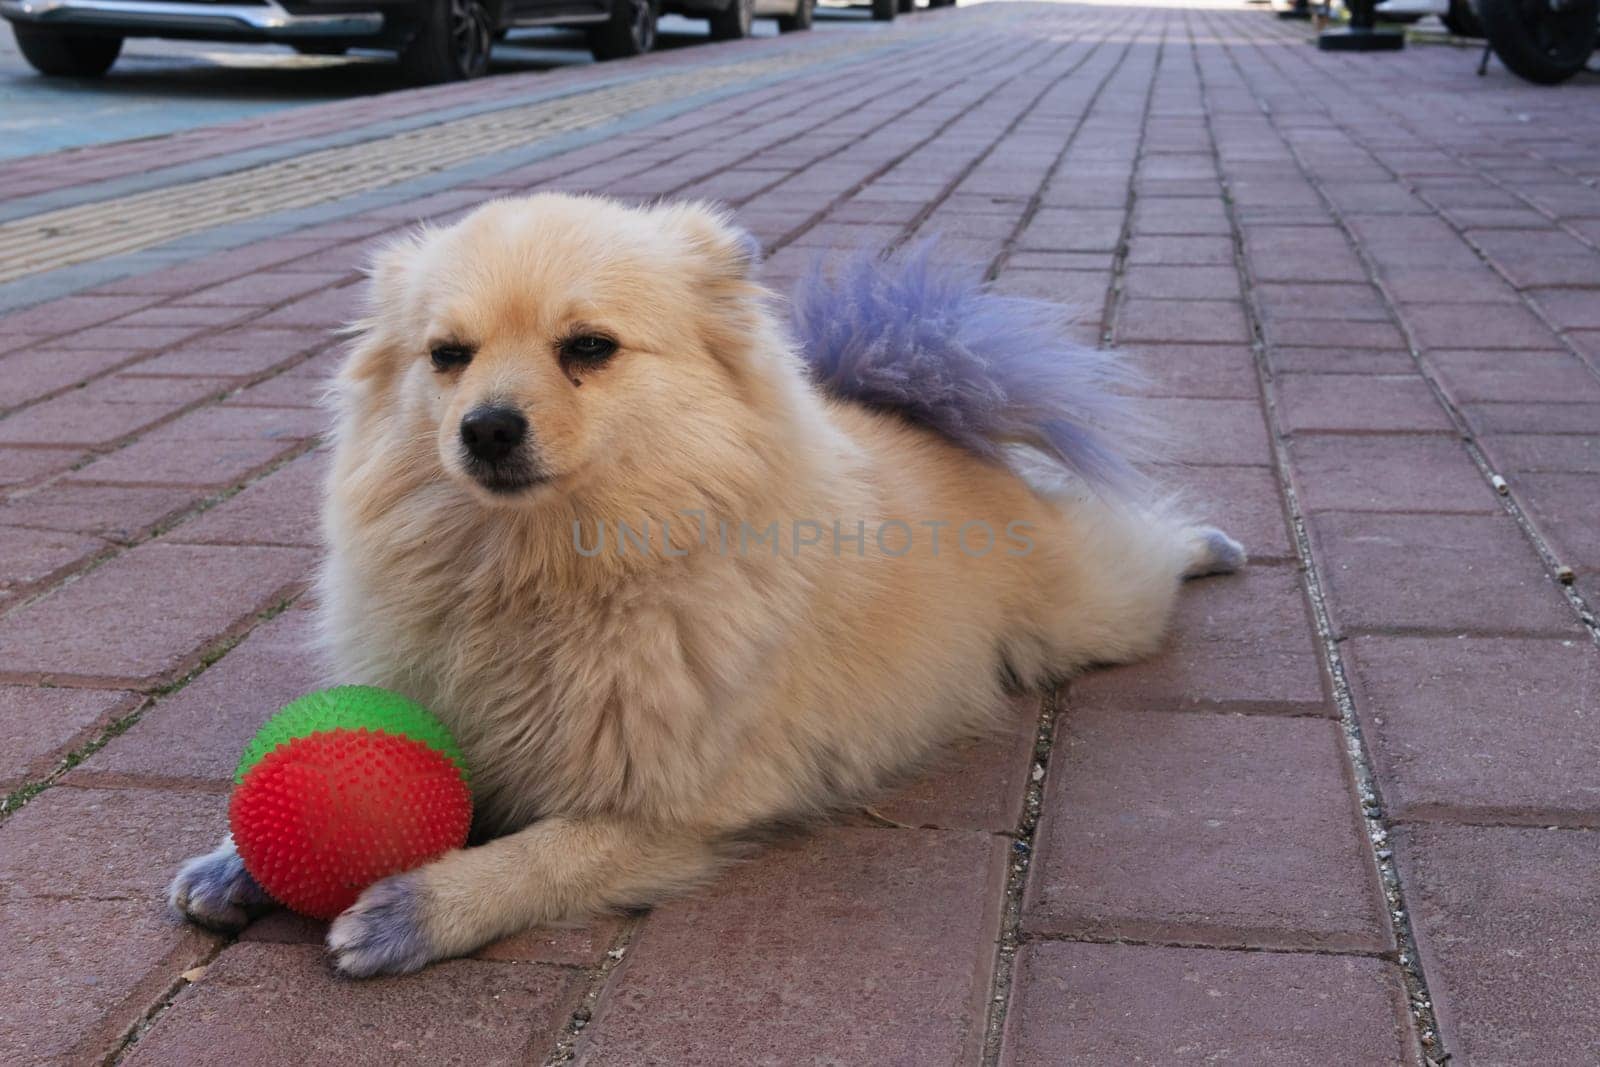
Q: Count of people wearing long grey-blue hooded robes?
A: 0